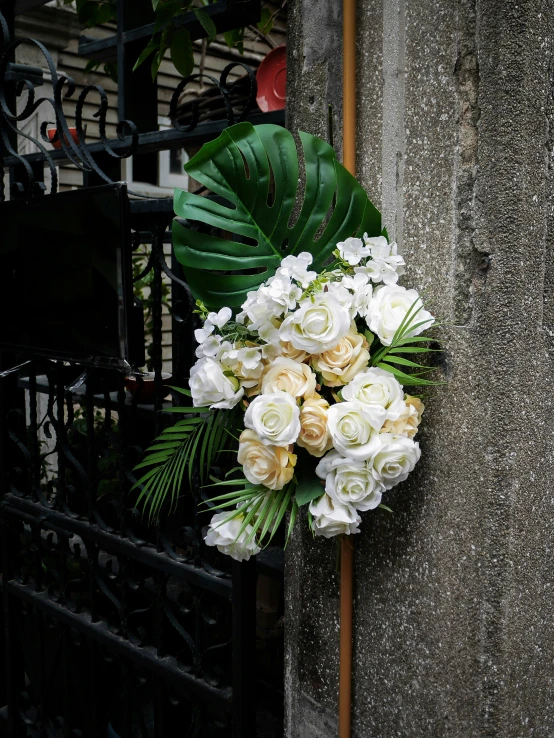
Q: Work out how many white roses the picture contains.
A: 10